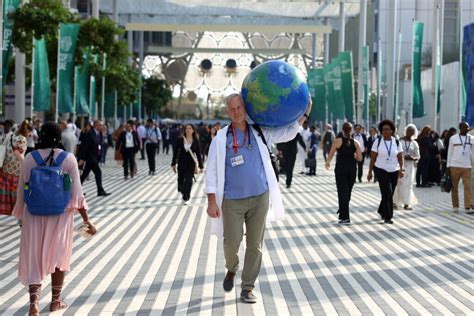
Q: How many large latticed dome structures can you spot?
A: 1